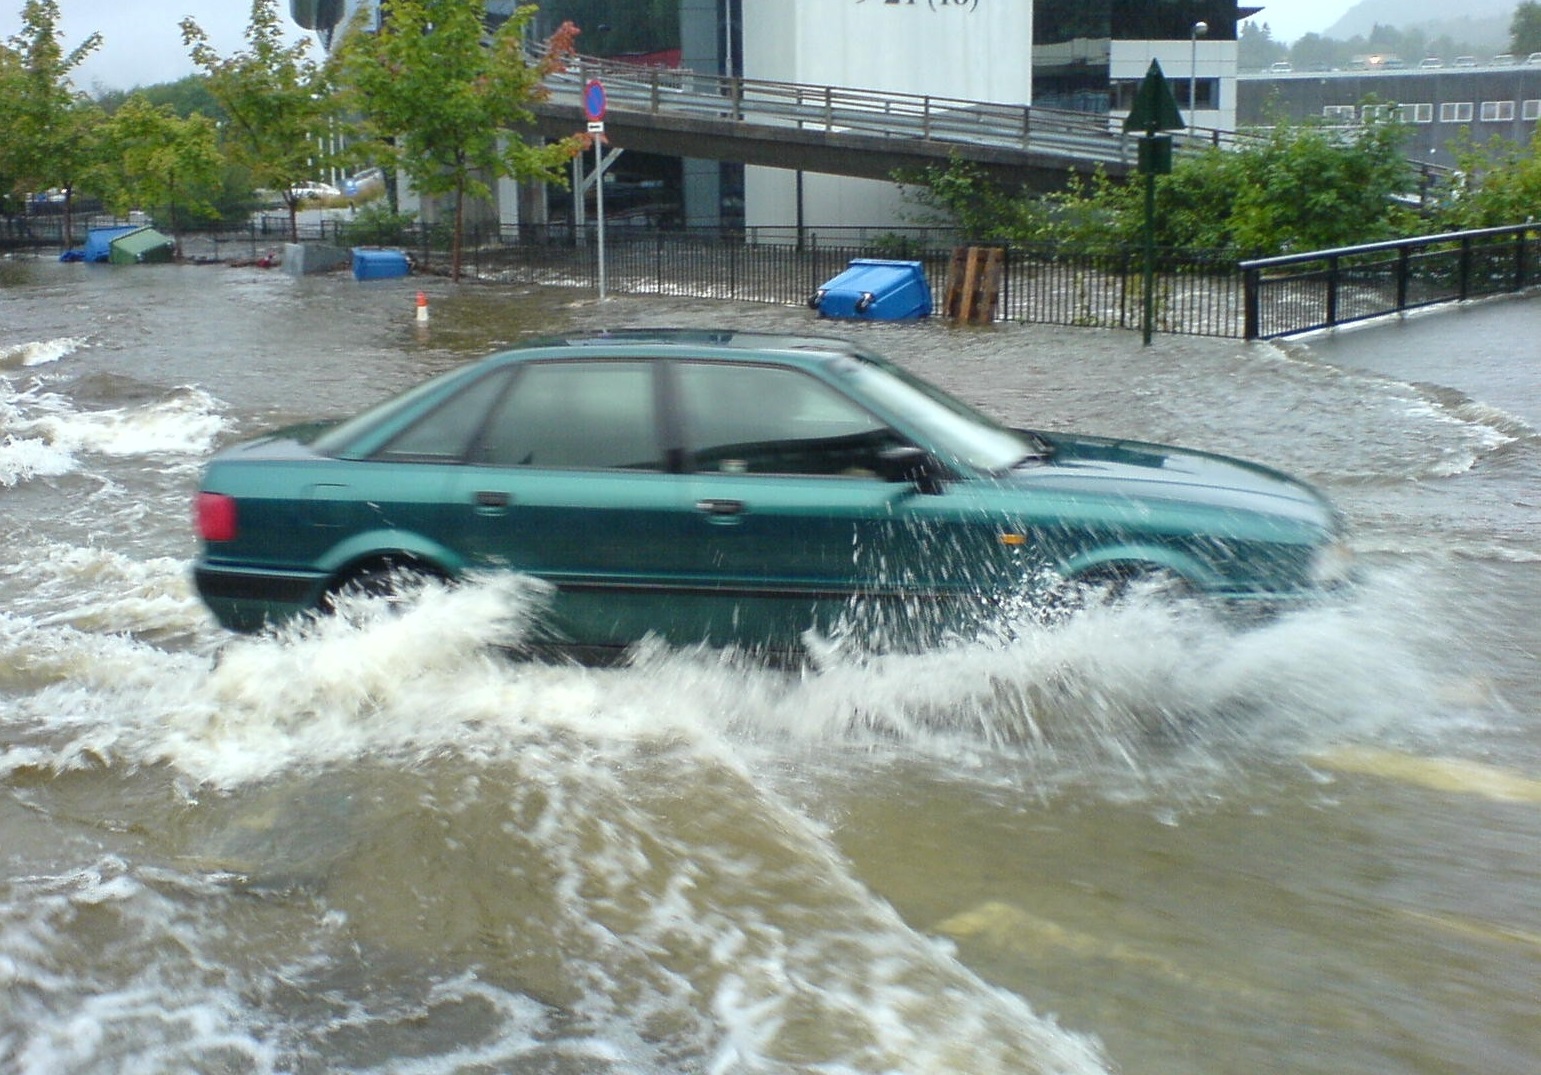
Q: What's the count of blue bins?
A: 3